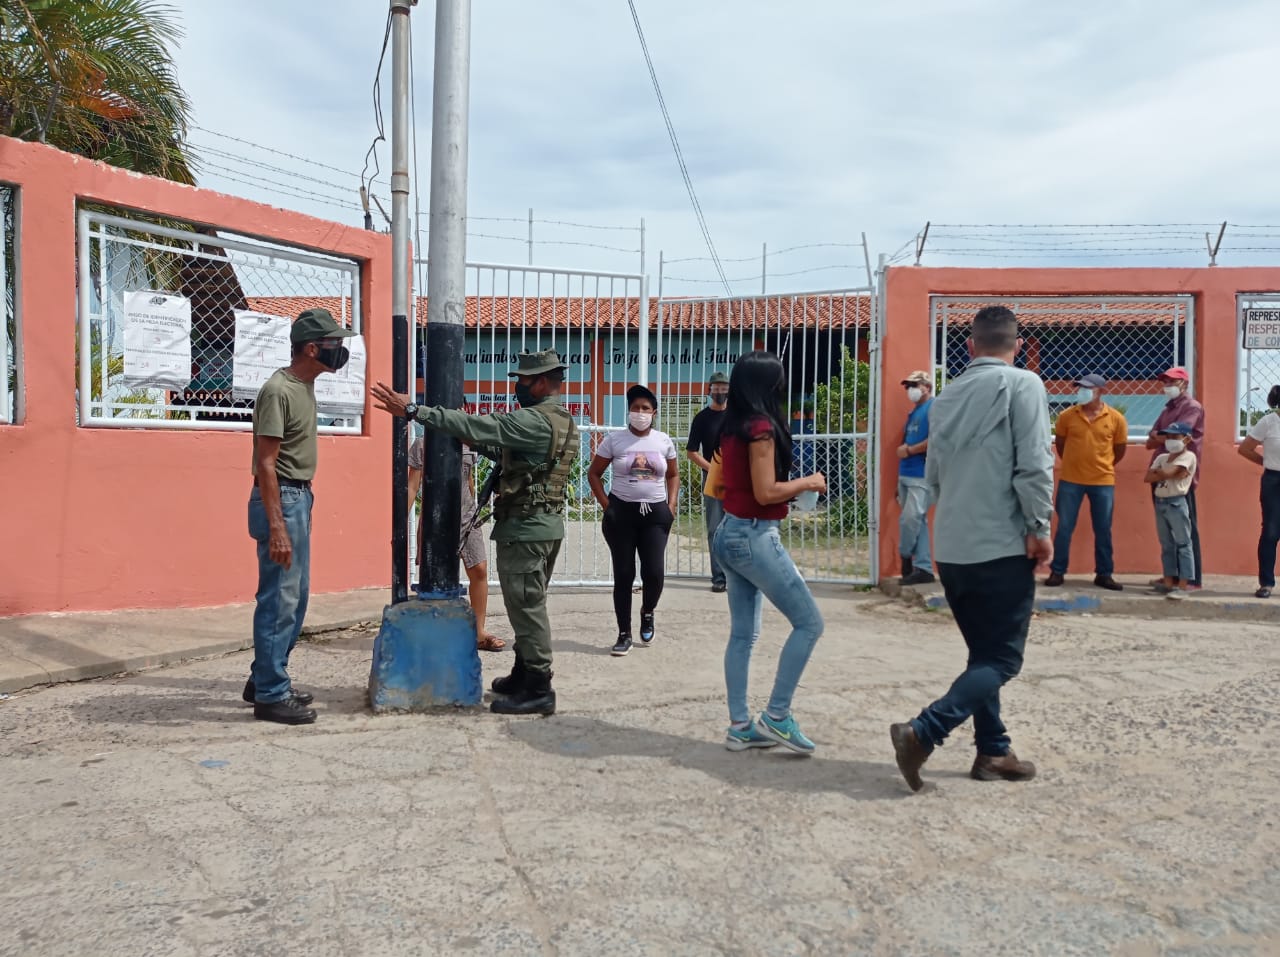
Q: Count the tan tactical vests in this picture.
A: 1